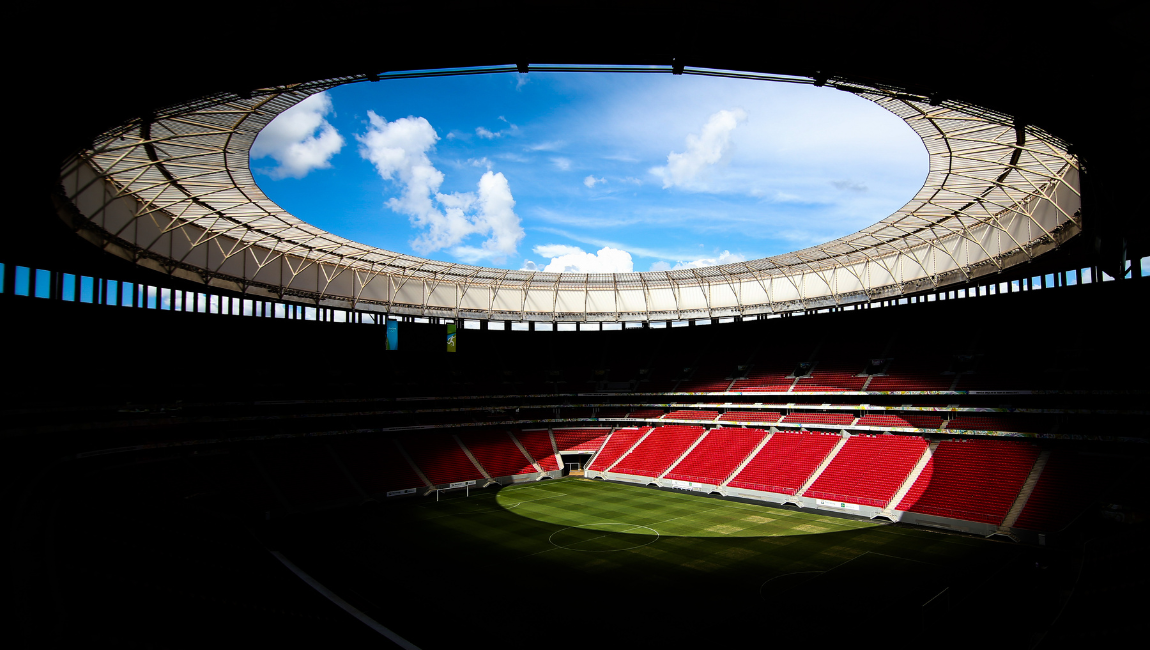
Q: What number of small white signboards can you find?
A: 4